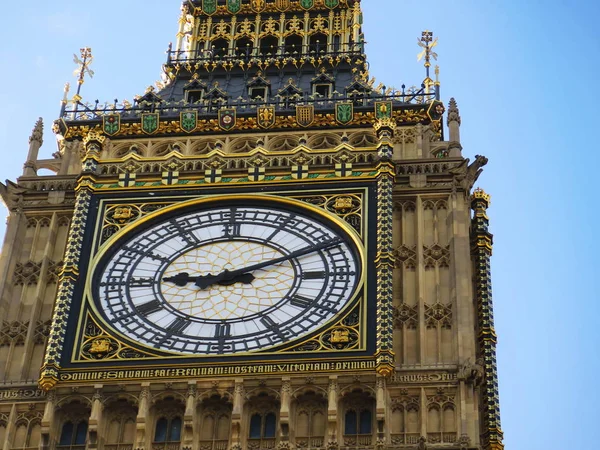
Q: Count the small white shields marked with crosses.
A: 6